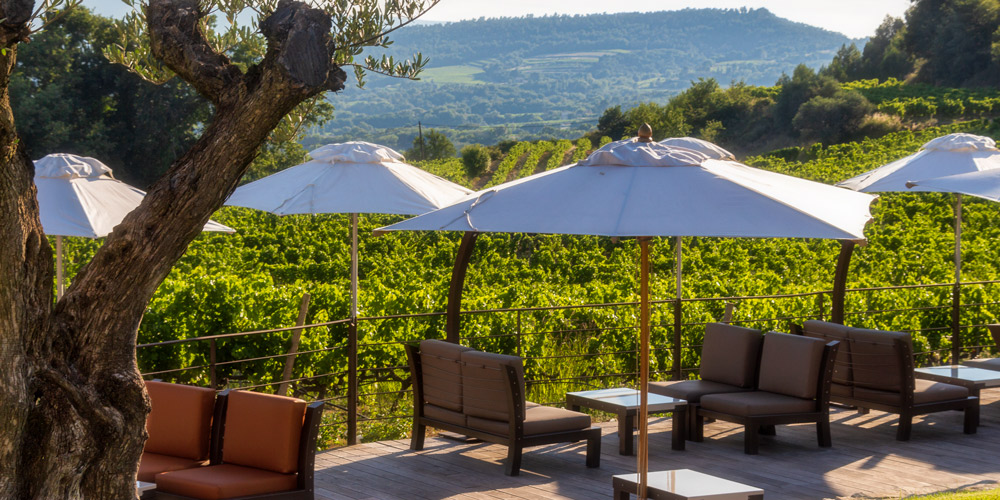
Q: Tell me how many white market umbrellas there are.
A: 6